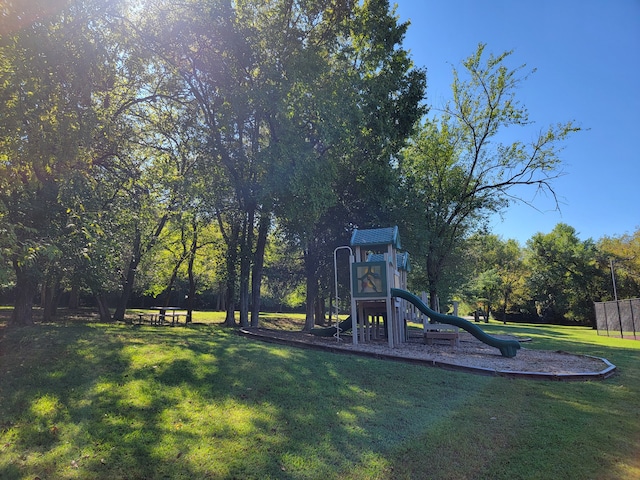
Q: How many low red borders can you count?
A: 1